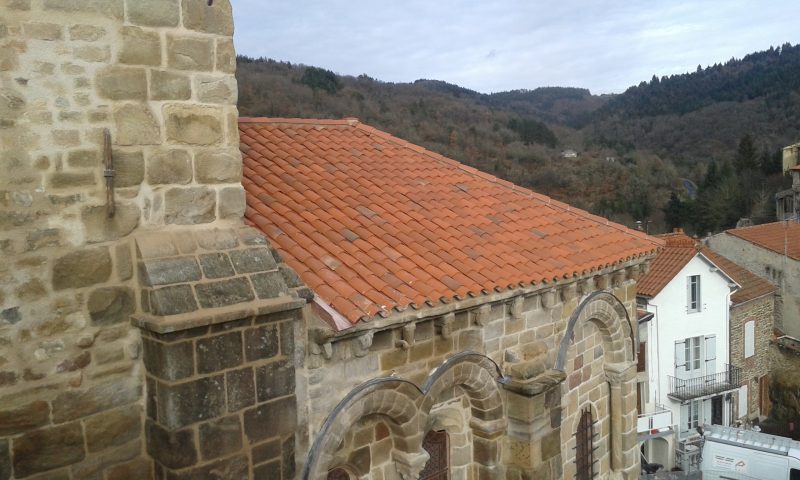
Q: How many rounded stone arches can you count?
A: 3